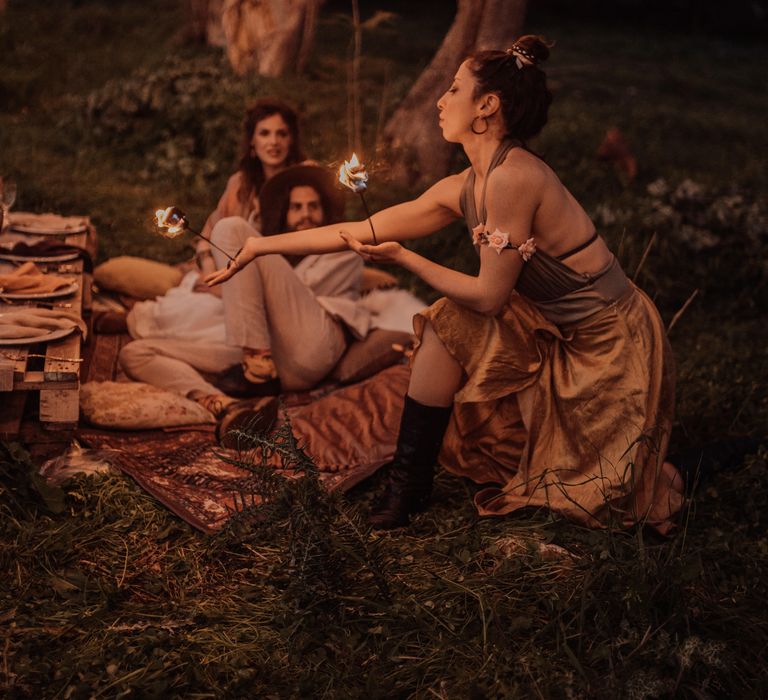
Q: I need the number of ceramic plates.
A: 4